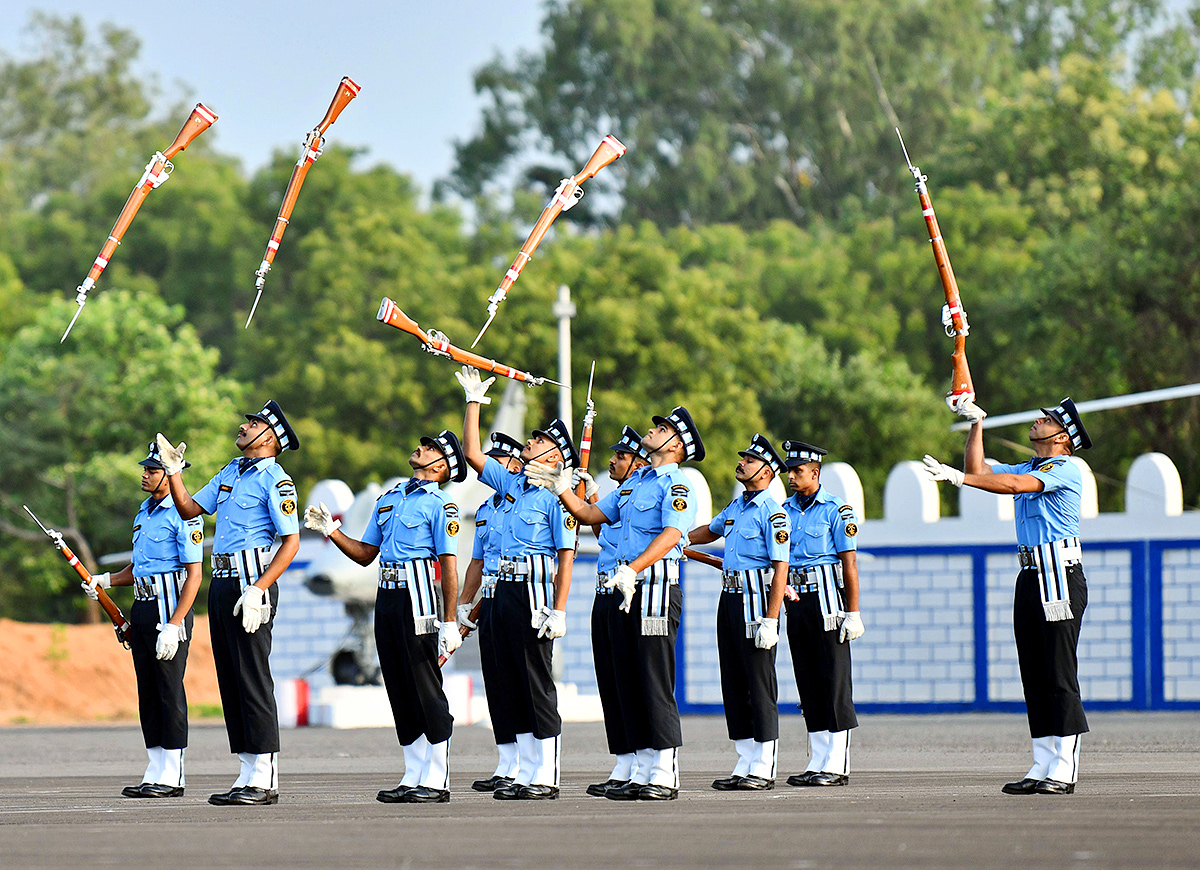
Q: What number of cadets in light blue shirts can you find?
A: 10